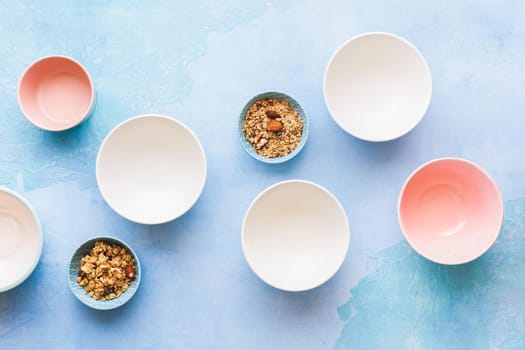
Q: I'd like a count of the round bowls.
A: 8